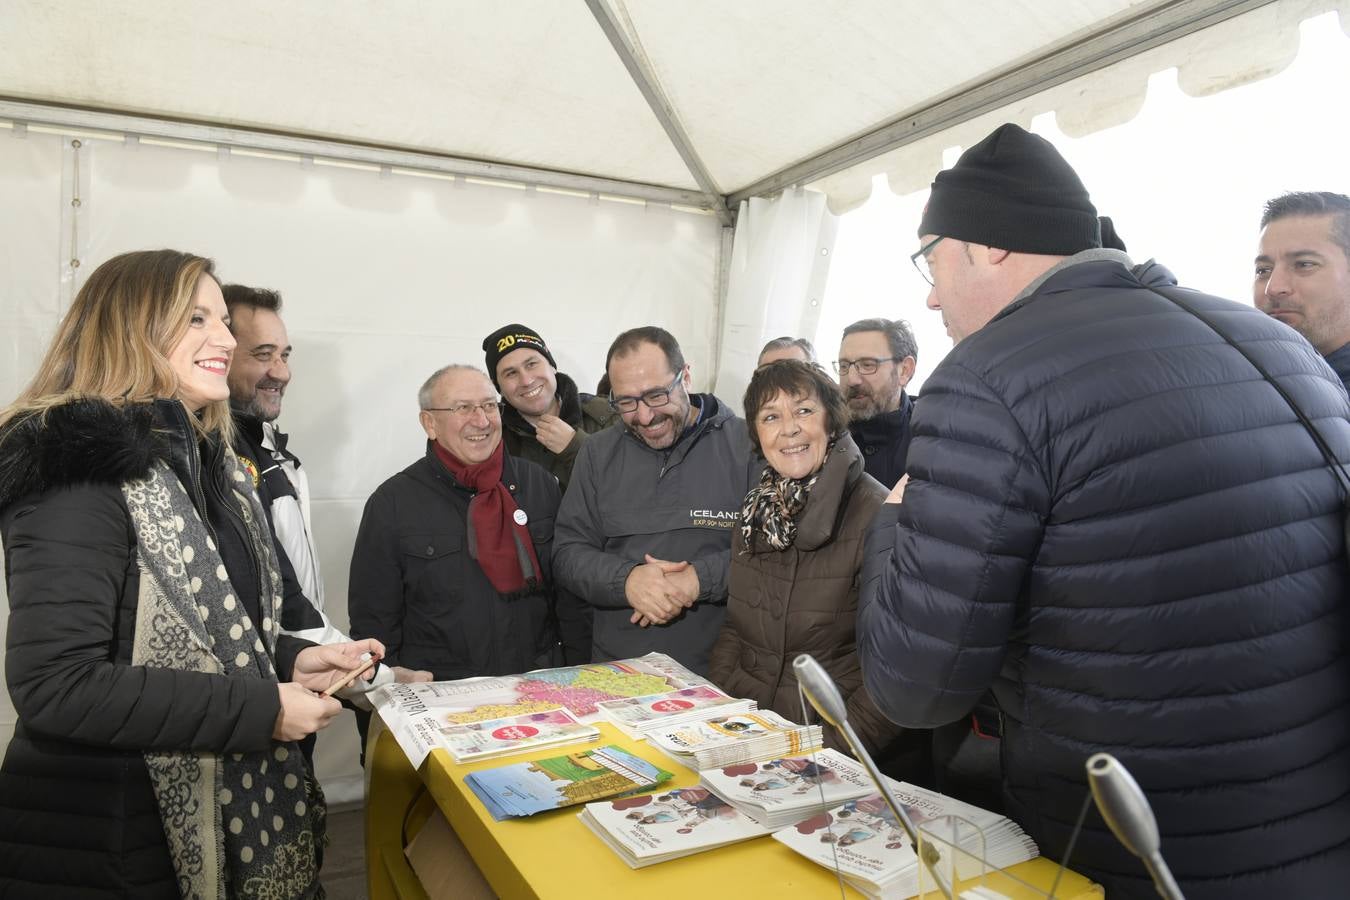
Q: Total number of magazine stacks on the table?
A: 7